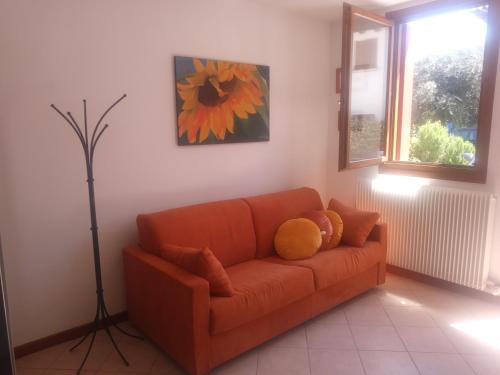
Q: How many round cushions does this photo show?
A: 3